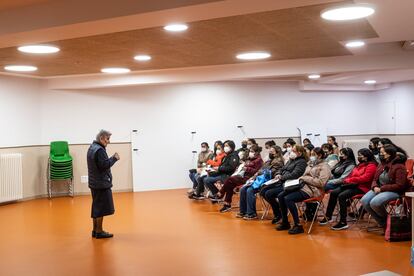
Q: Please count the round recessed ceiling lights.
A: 10